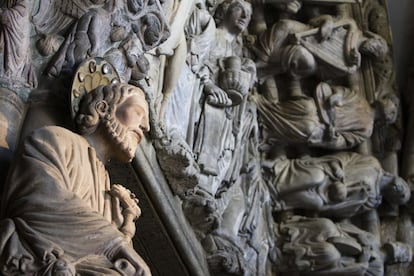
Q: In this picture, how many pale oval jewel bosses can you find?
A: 5